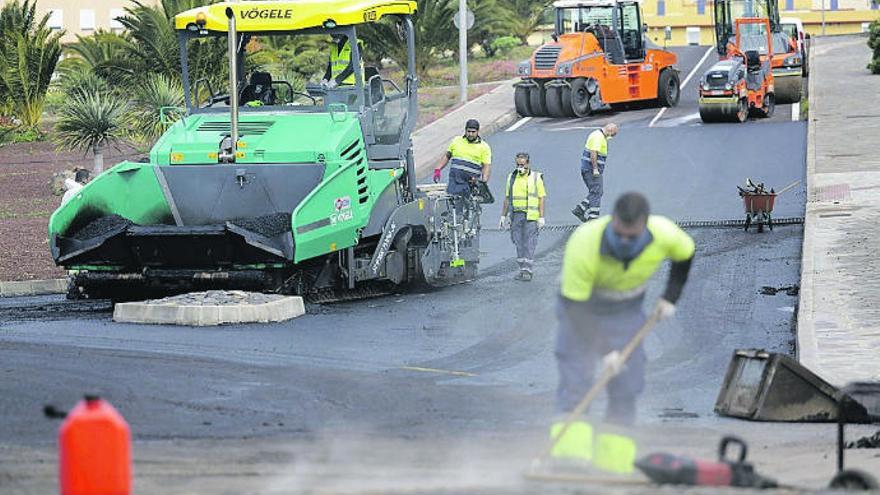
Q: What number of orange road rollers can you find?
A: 3